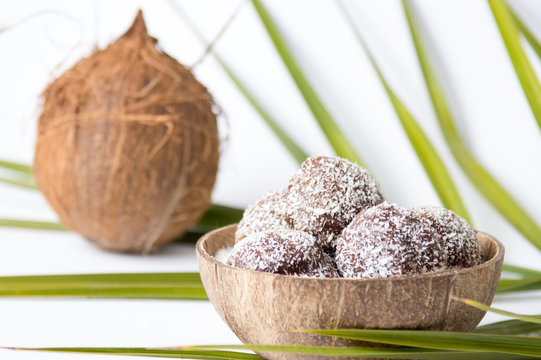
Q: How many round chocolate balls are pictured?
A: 5